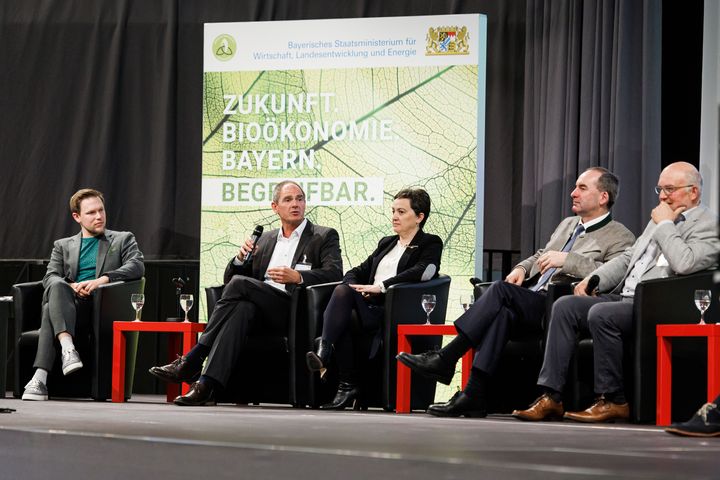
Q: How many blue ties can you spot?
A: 1